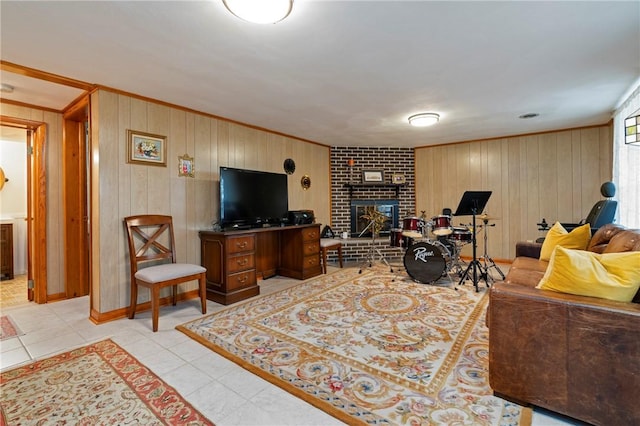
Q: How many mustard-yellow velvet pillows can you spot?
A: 2